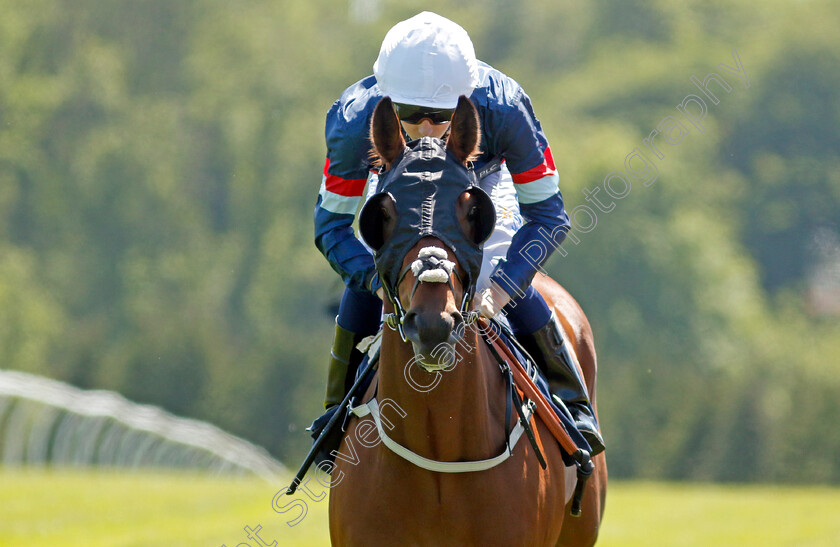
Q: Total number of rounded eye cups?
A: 2